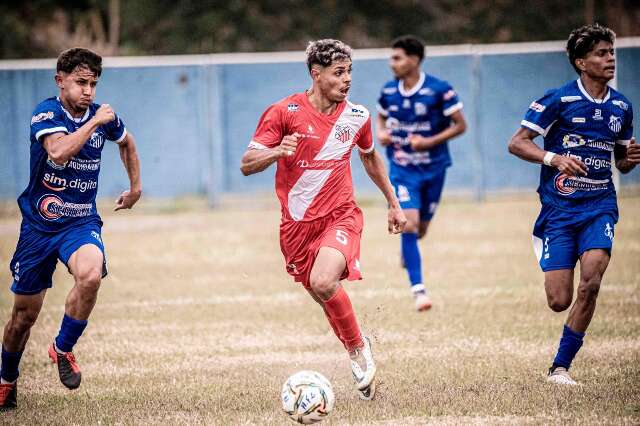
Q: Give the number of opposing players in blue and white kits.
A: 3